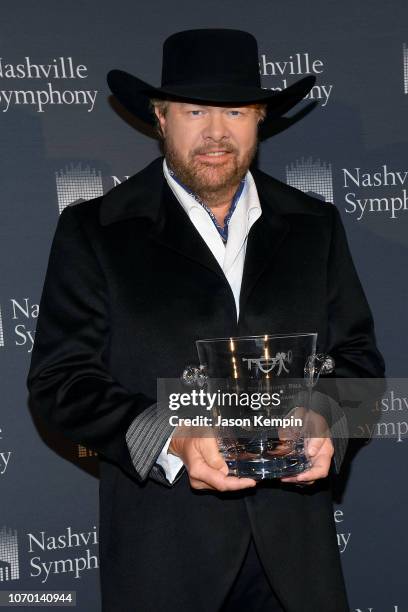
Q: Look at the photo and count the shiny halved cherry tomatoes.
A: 0